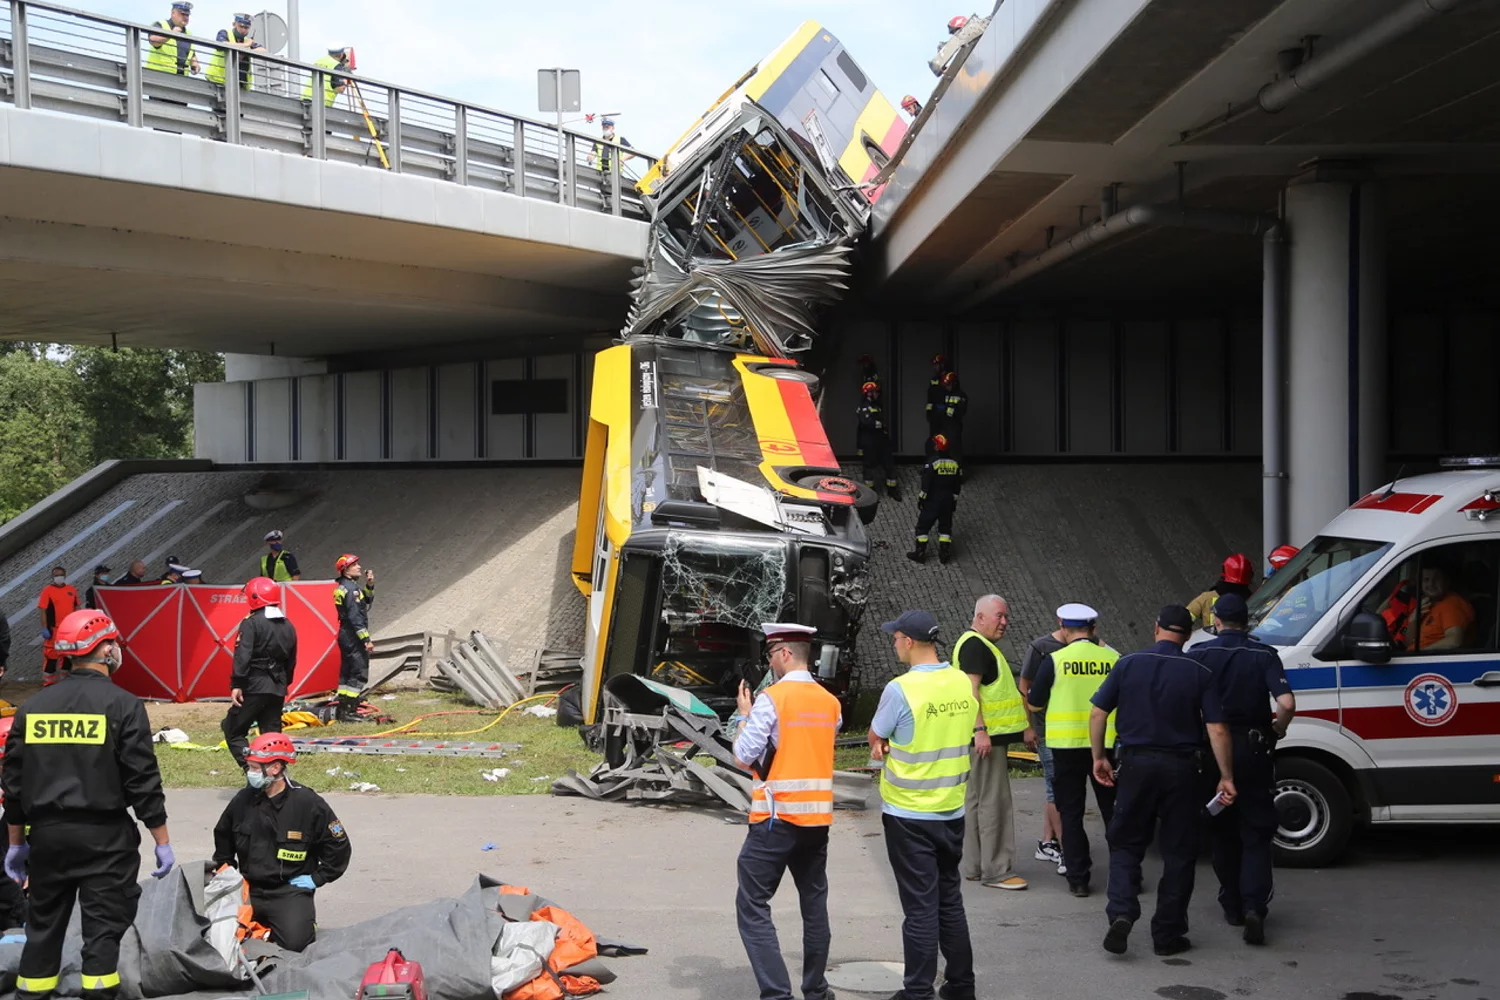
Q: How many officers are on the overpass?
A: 4